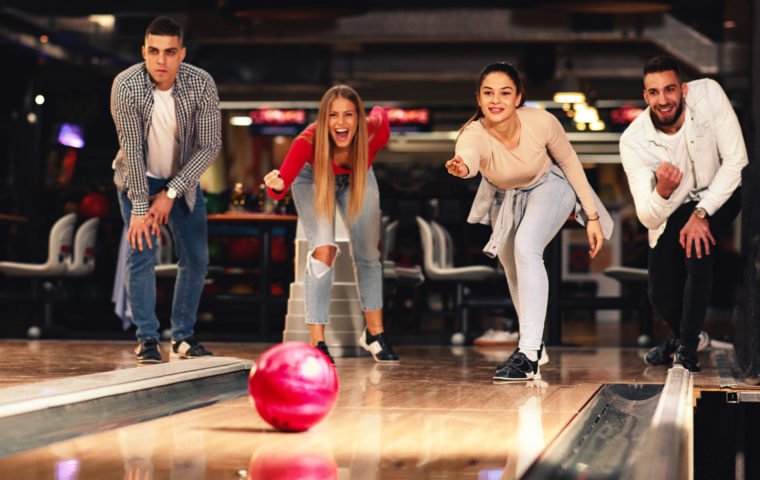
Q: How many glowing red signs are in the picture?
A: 3